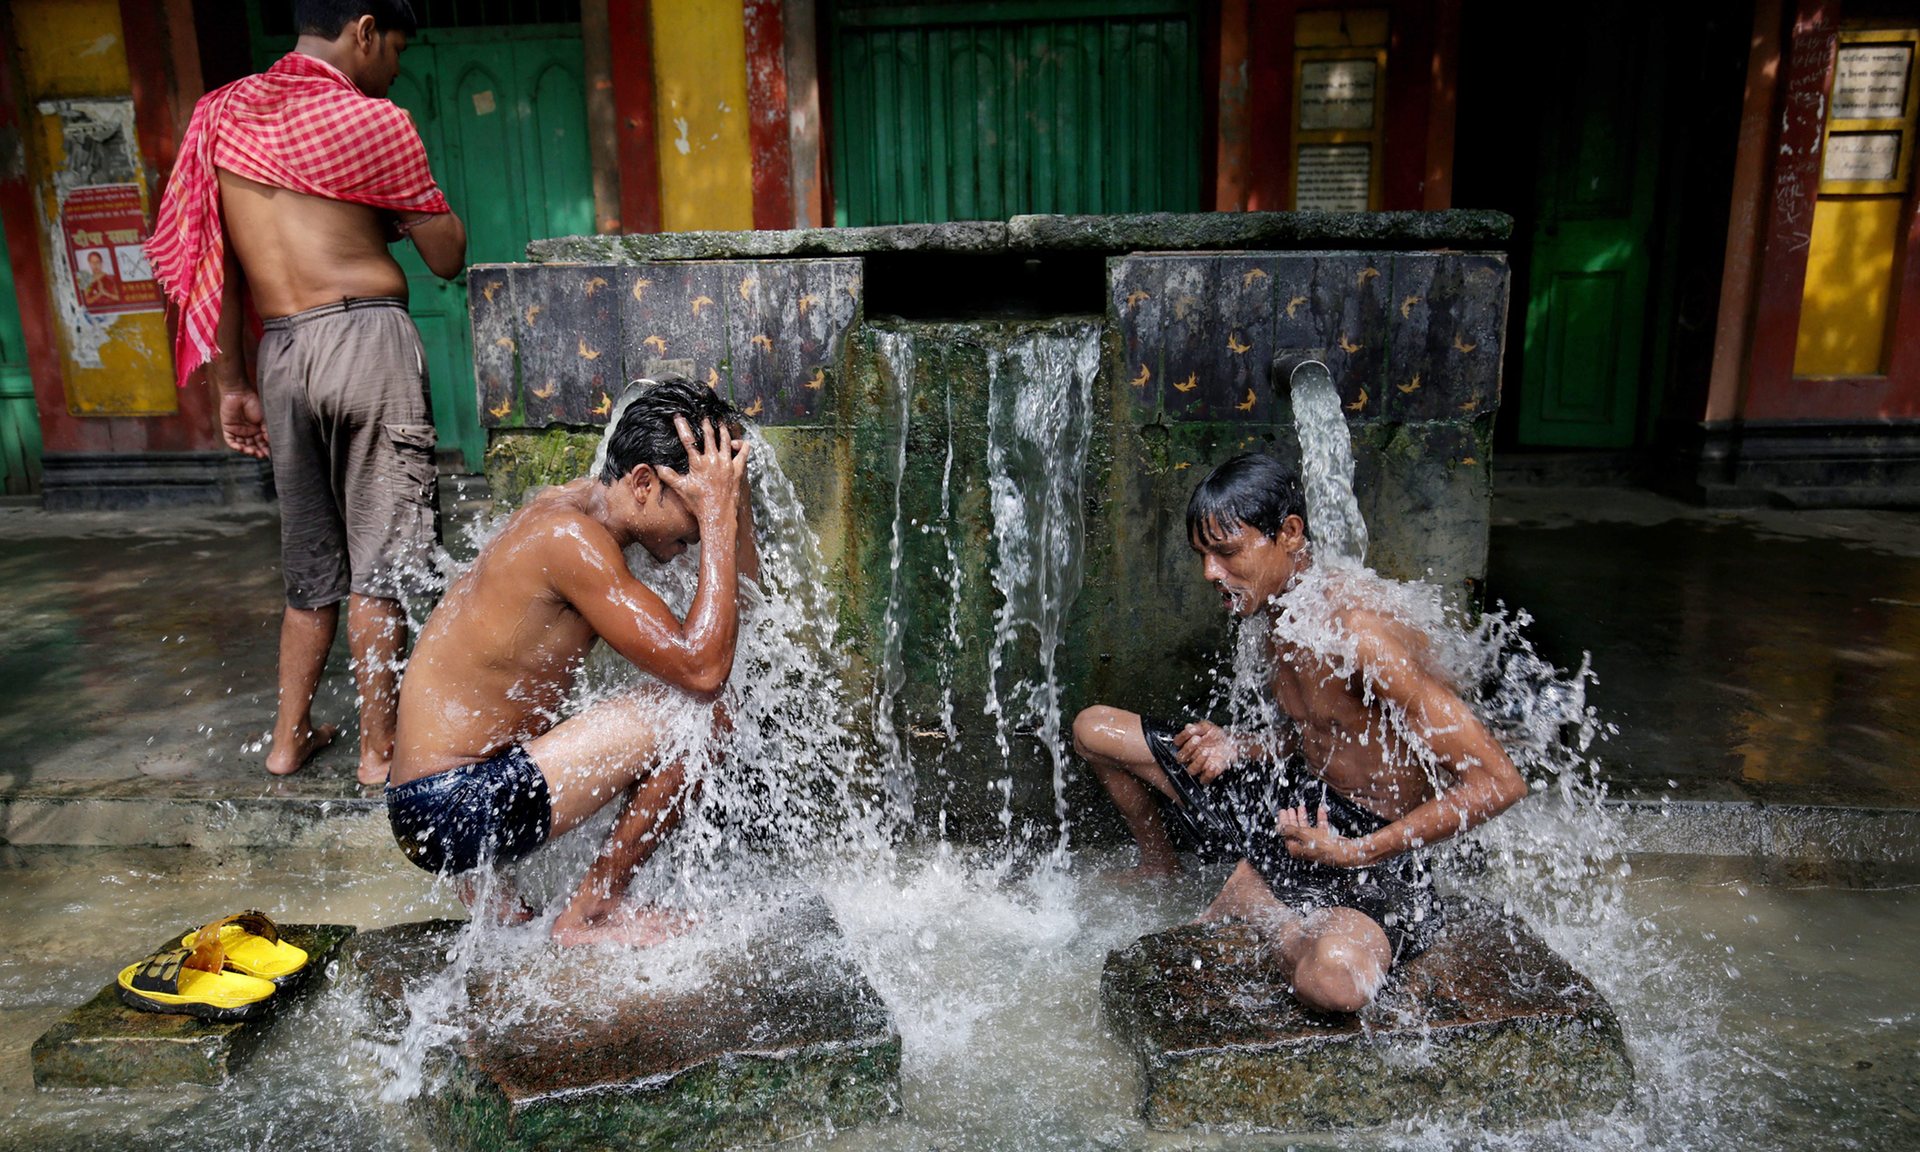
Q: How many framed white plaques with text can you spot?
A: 4